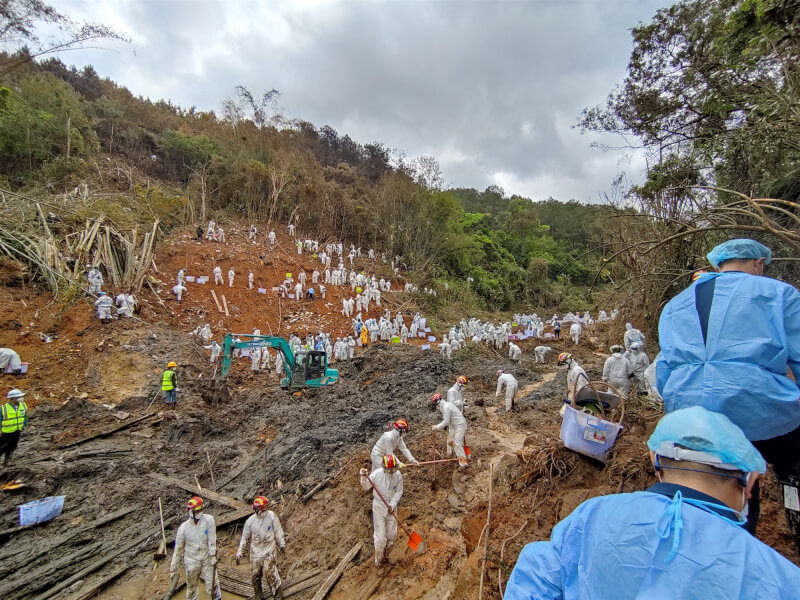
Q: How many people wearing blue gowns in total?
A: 2